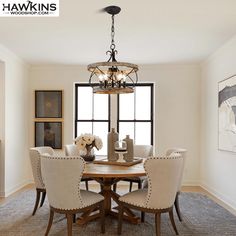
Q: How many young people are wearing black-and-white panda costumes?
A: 0